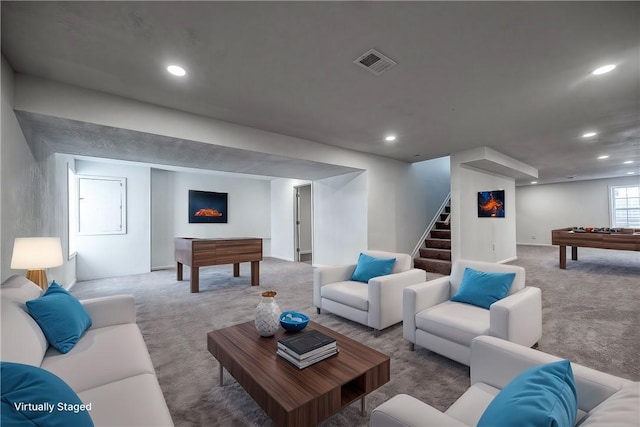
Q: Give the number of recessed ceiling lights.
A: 8